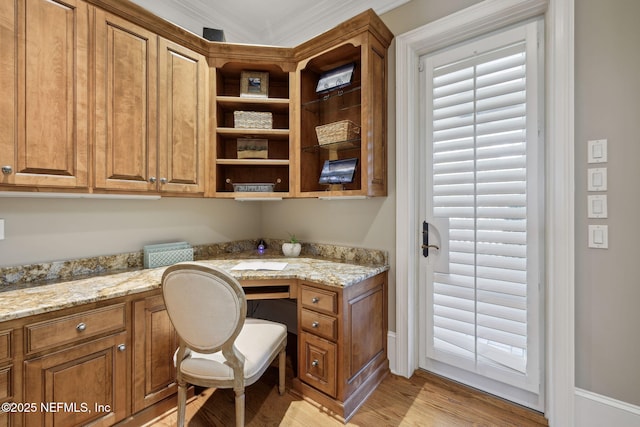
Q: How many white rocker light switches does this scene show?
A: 4